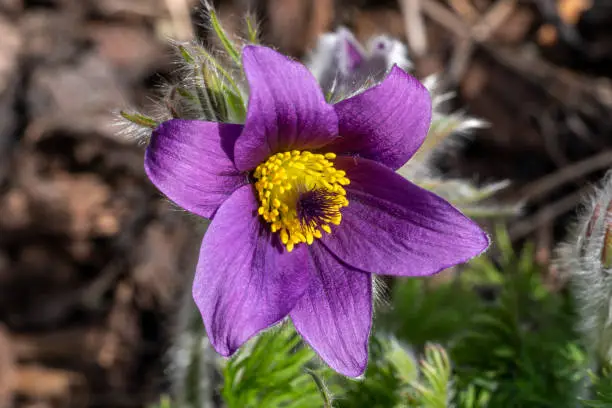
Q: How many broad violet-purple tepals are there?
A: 6